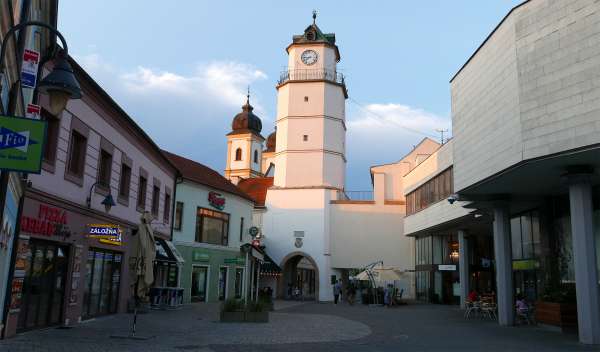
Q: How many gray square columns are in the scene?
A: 3